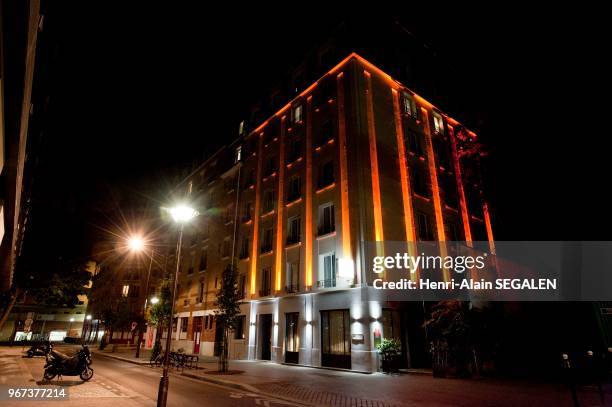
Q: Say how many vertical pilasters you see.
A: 9